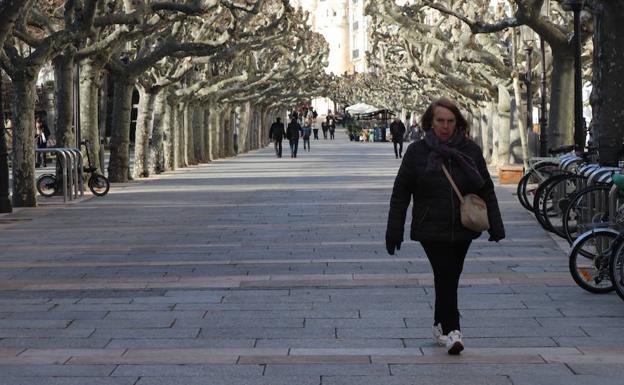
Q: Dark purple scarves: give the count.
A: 1